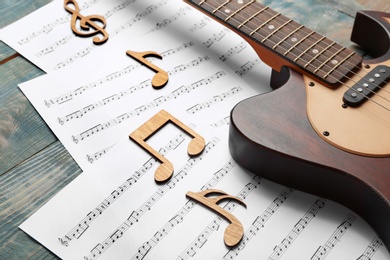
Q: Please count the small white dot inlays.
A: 6